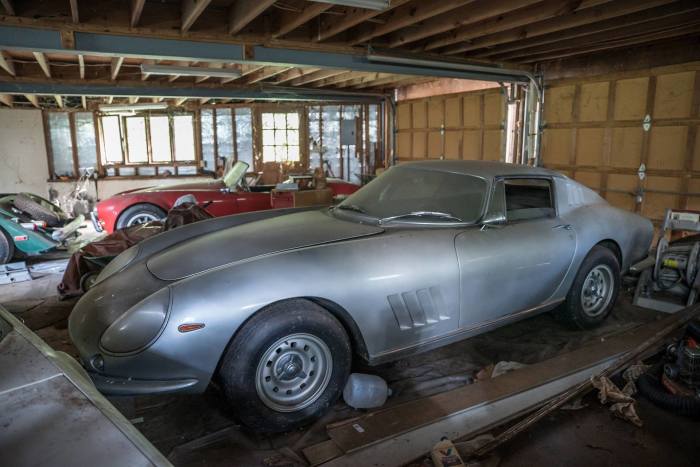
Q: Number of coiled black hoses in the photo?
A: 1